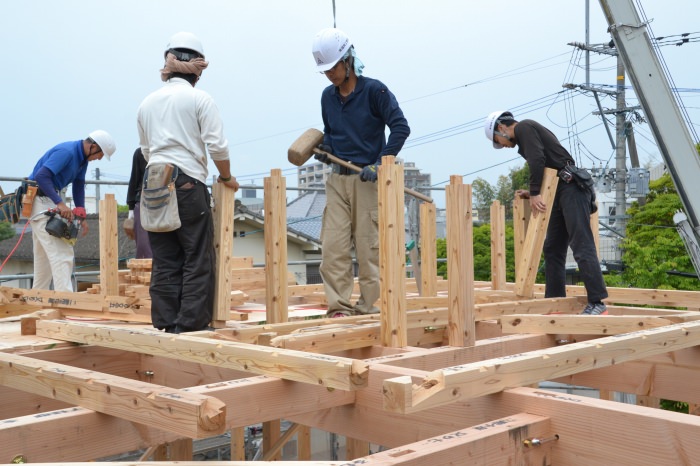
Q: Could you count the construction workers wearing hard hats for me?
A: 4